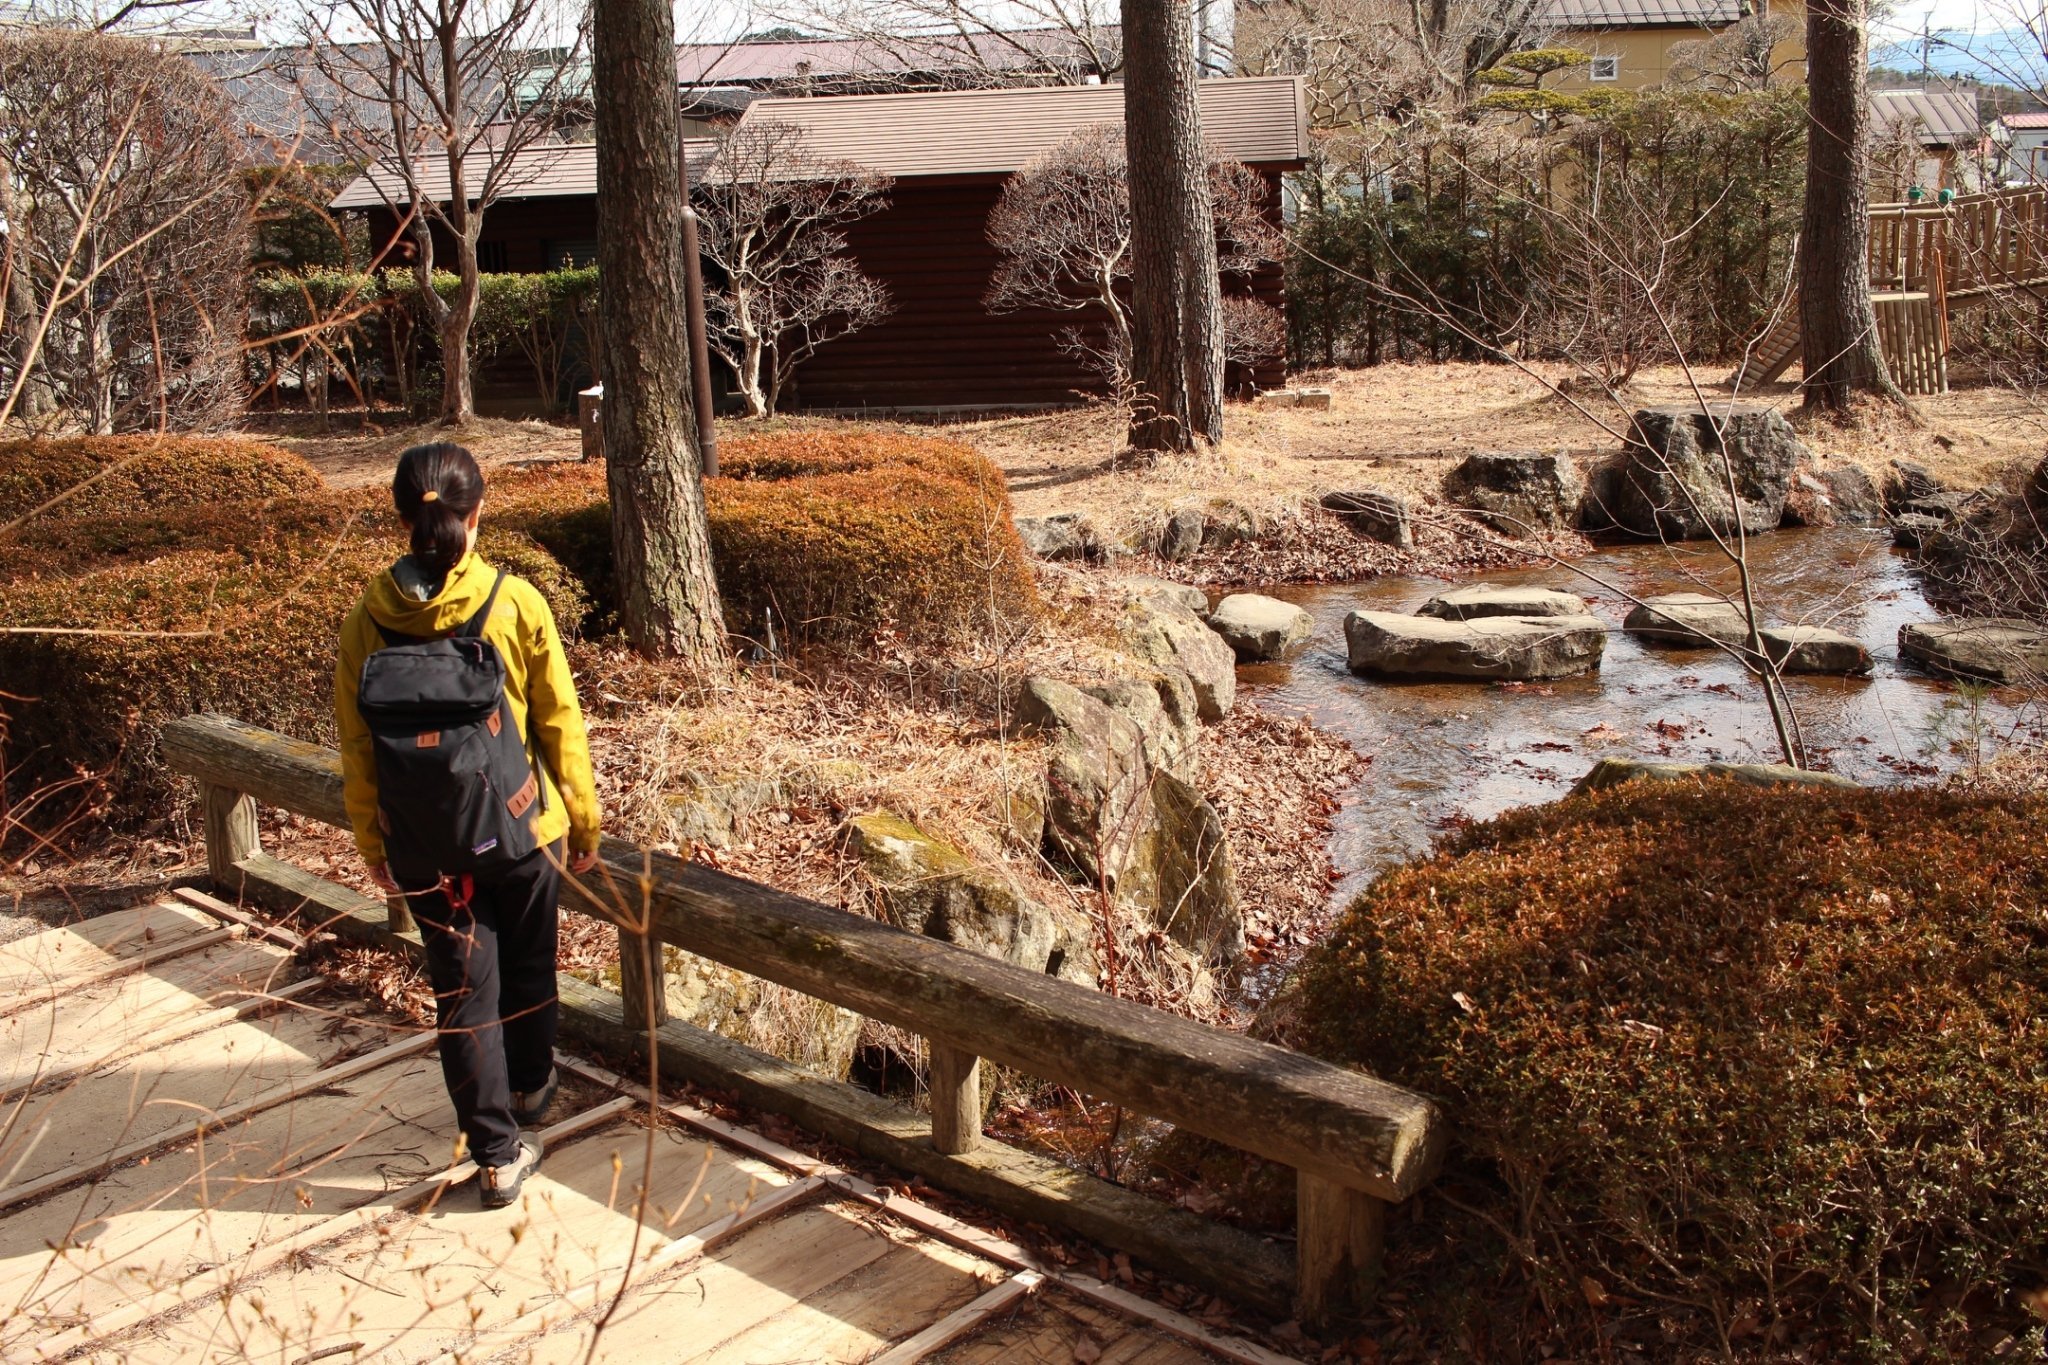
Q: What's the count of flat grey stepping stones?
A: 6